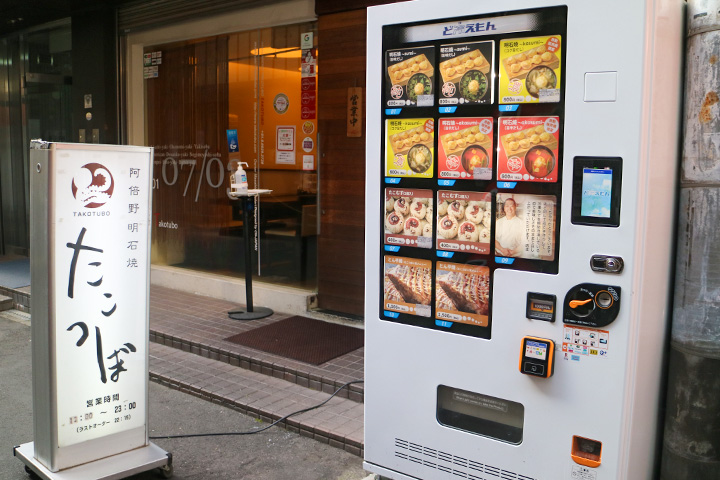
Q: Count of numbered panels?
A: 11